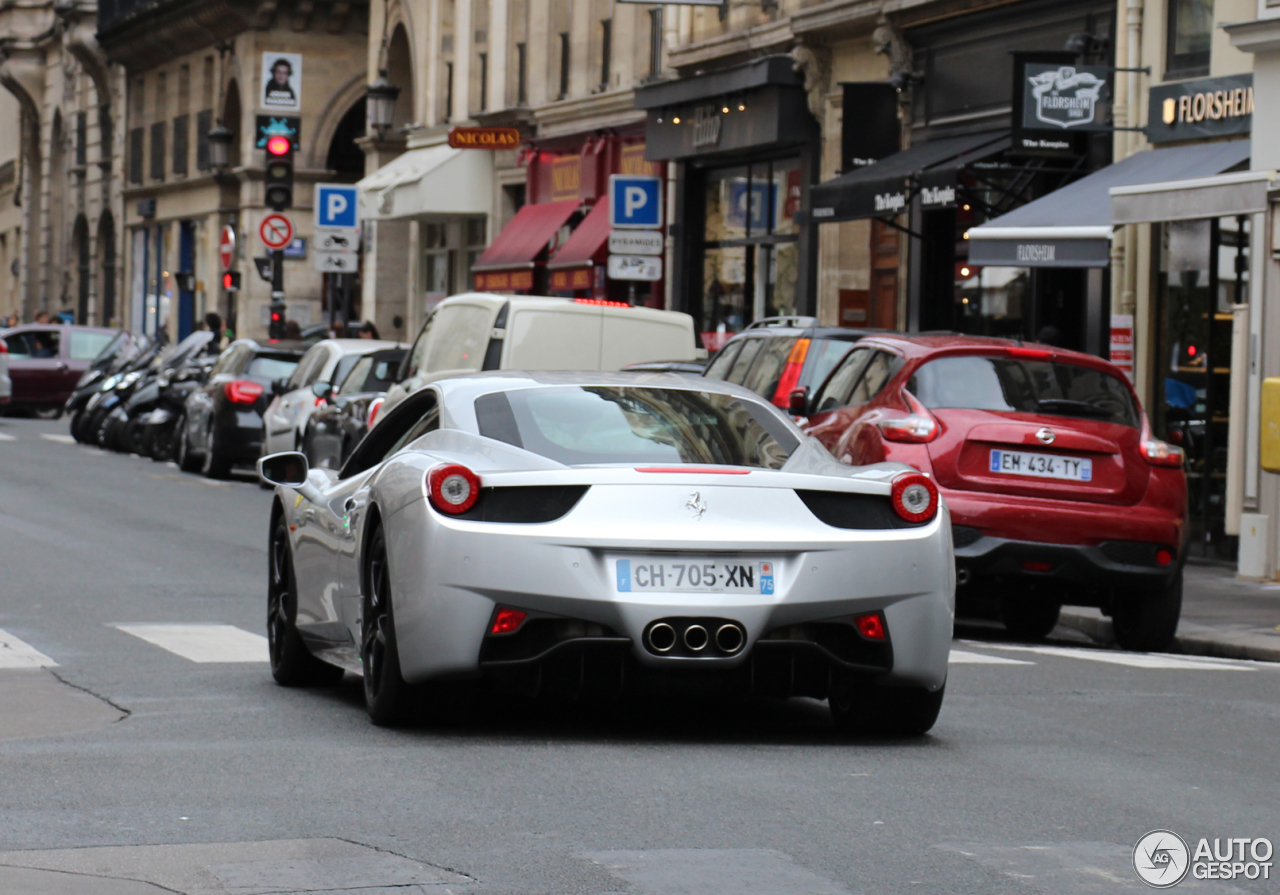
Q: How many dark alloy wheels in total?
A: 2